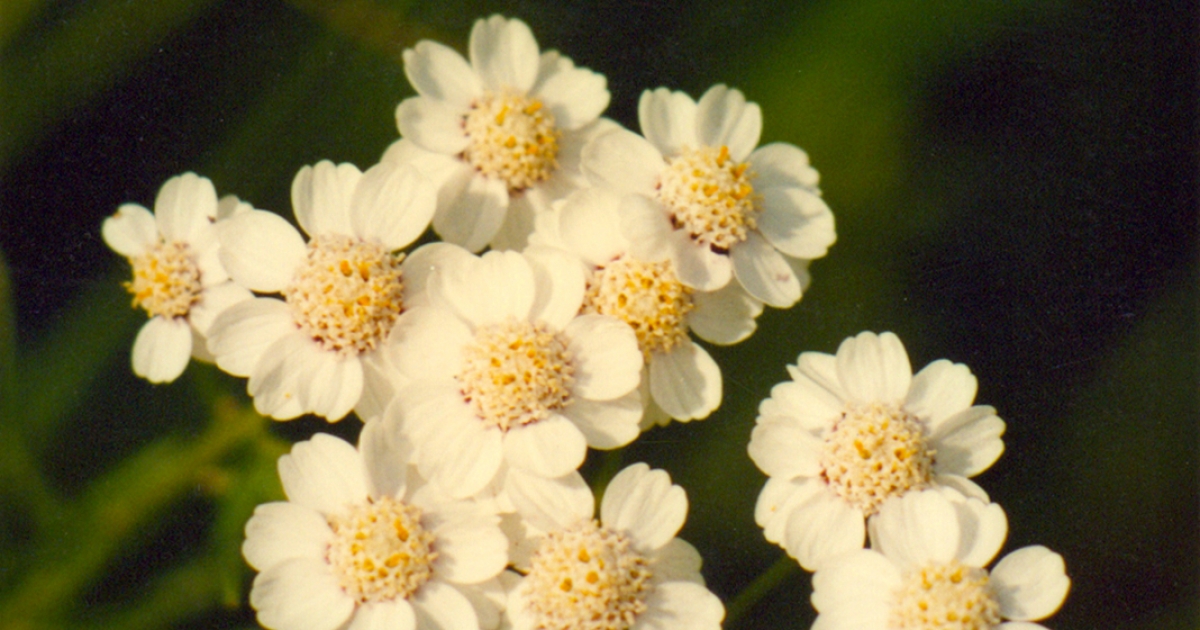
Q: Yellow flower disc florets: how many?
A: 10